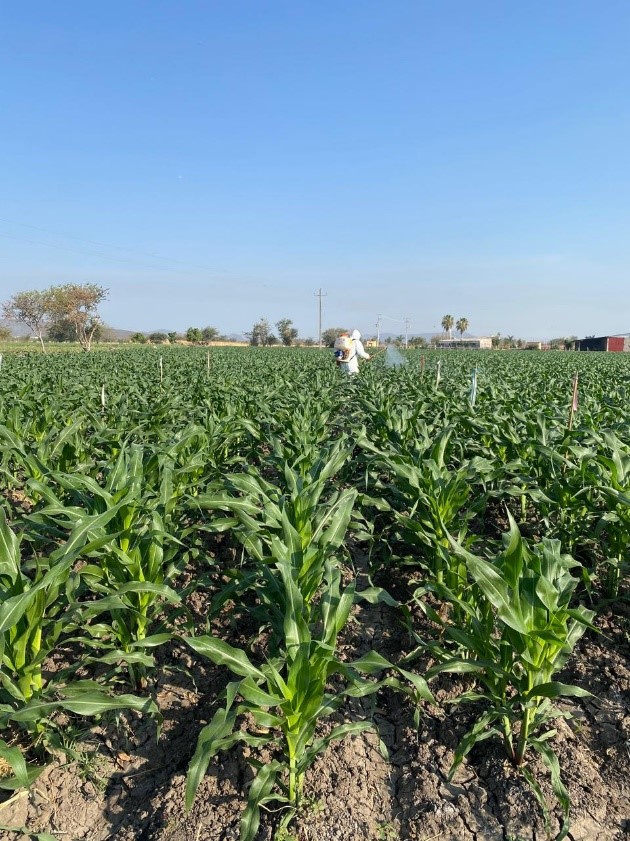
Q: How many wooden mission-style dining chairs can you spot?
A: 0